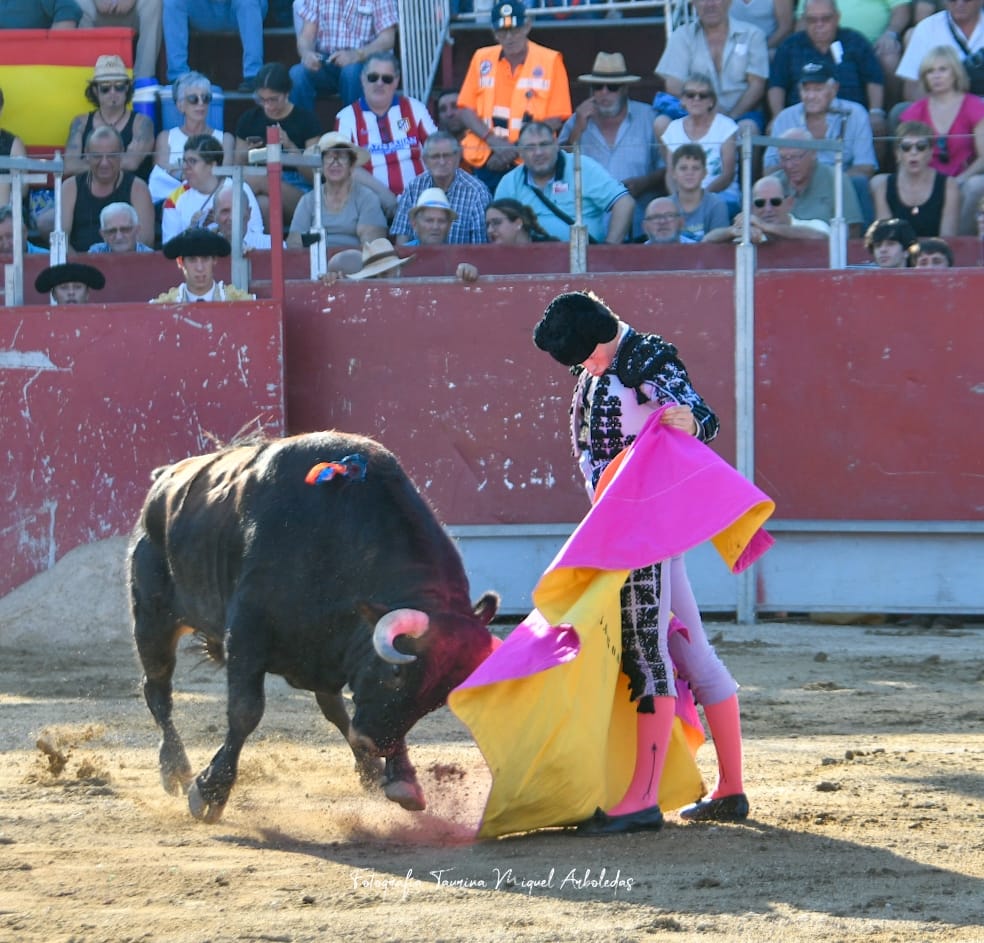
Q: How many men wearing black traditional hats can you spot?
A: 3